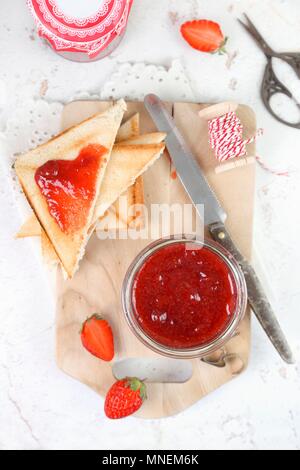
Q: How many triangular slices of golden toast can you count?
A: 4